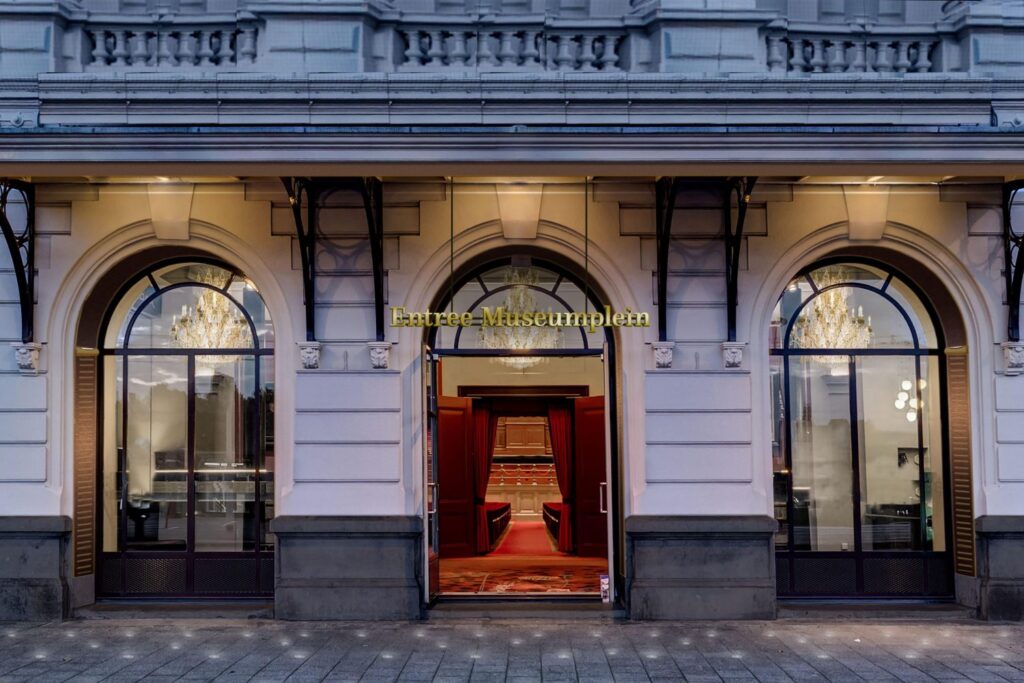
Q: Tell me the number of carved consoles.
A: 6